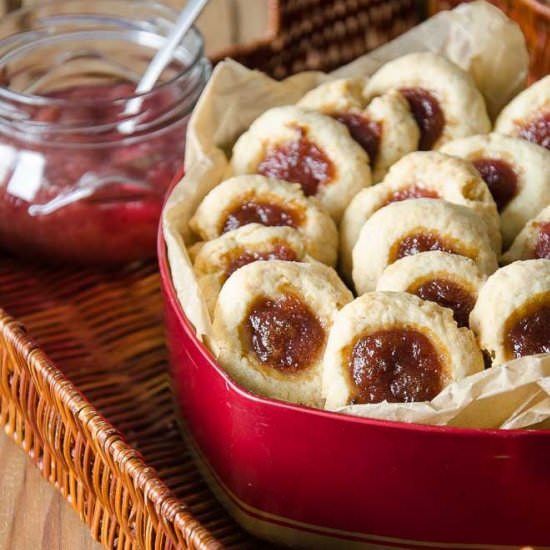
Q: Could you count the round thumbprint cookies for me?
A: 14